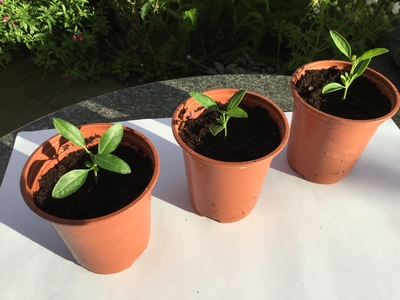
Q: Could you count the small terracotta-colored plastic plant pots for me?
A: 3